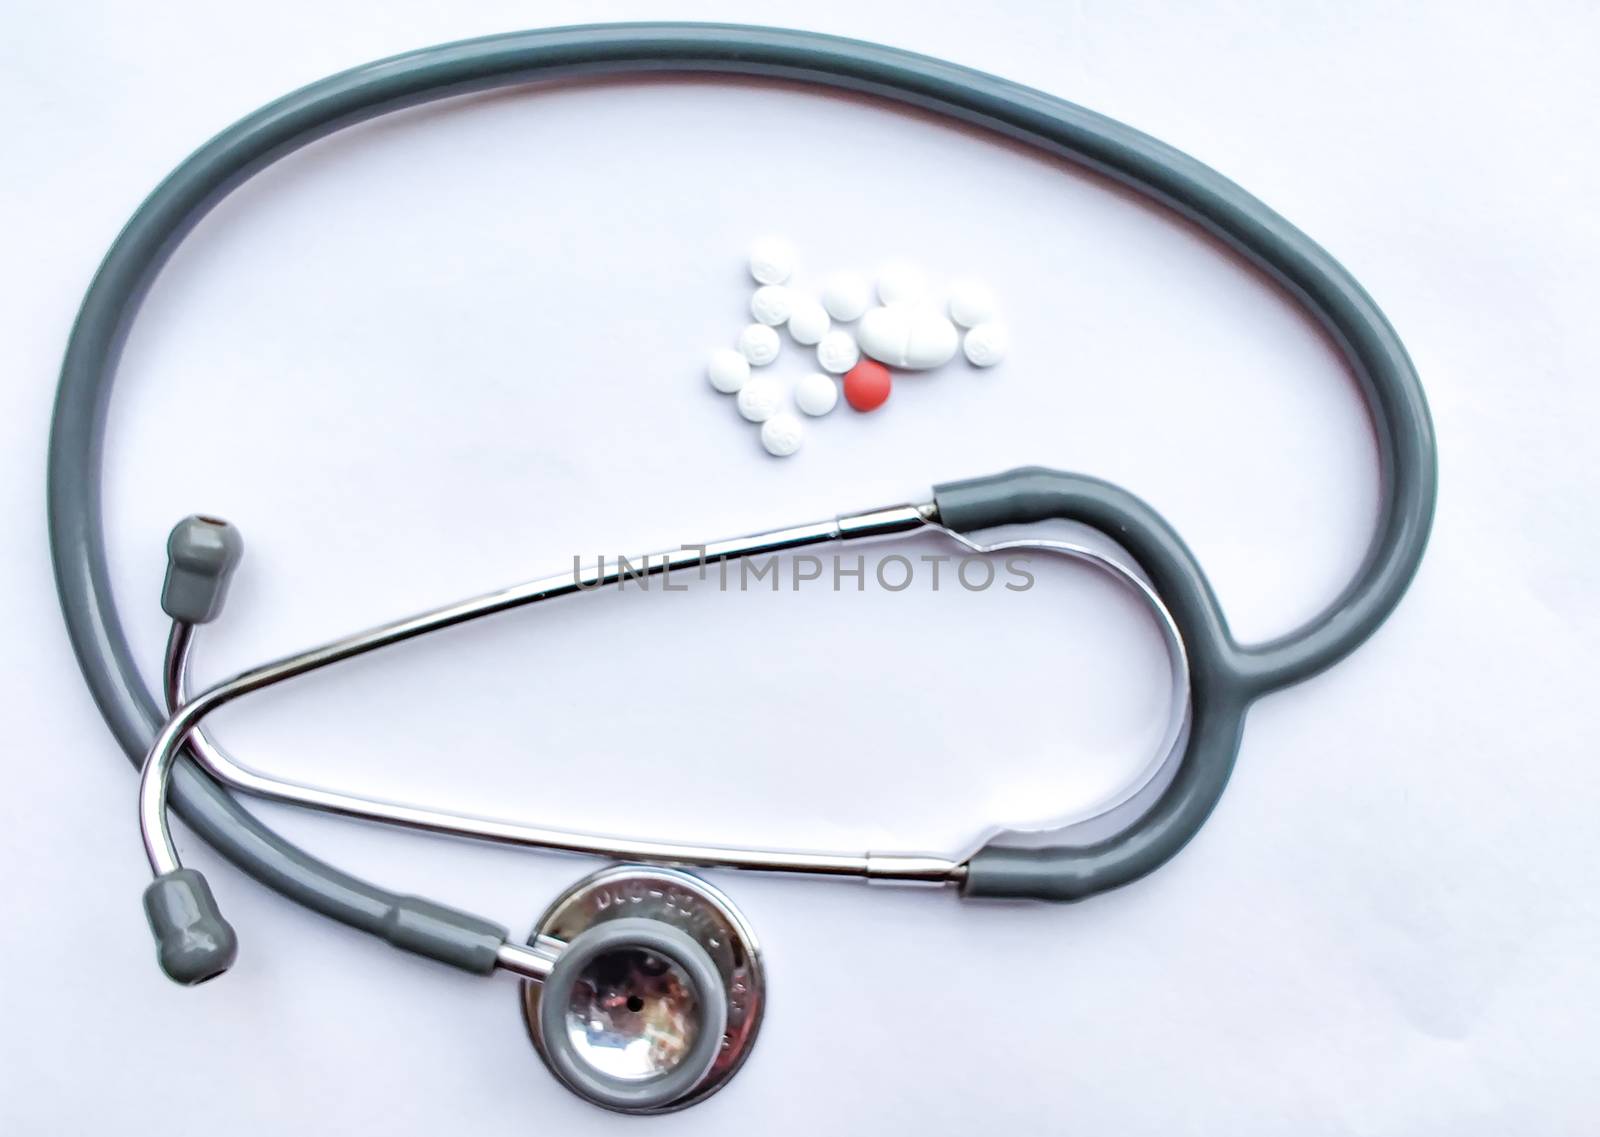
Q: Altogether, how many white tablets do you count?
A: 14